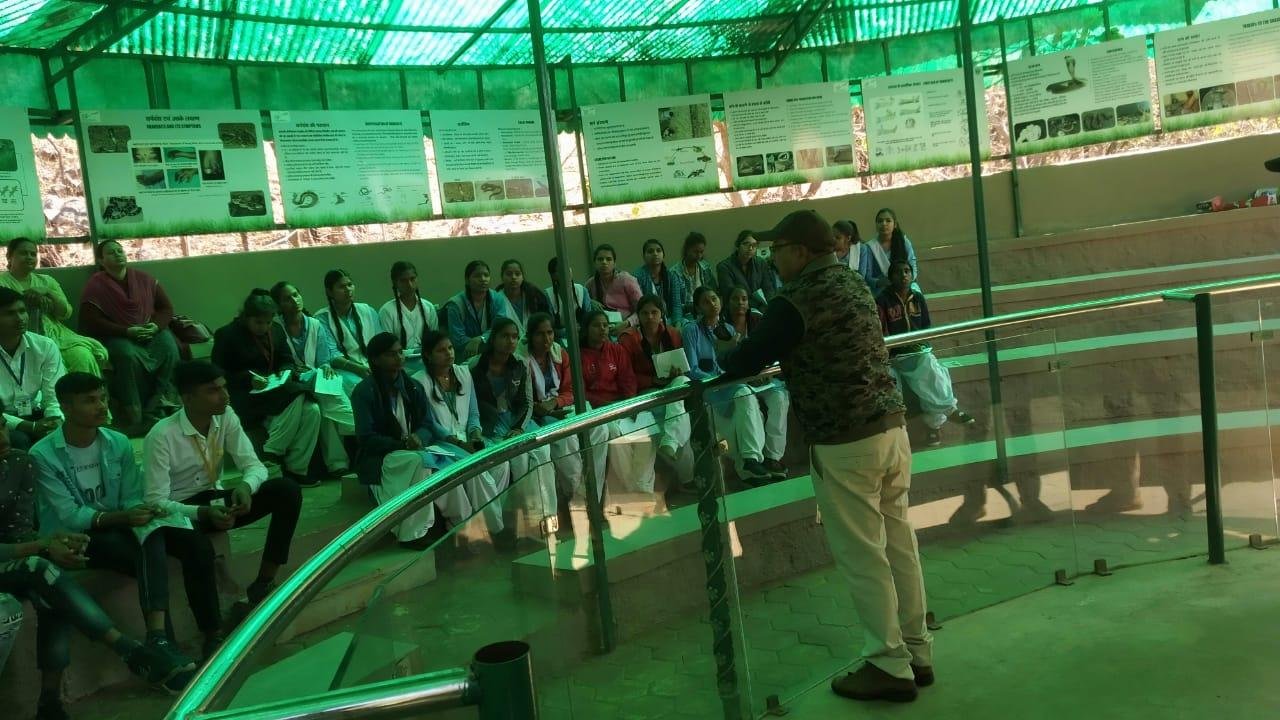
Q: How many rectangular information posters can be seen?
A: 9